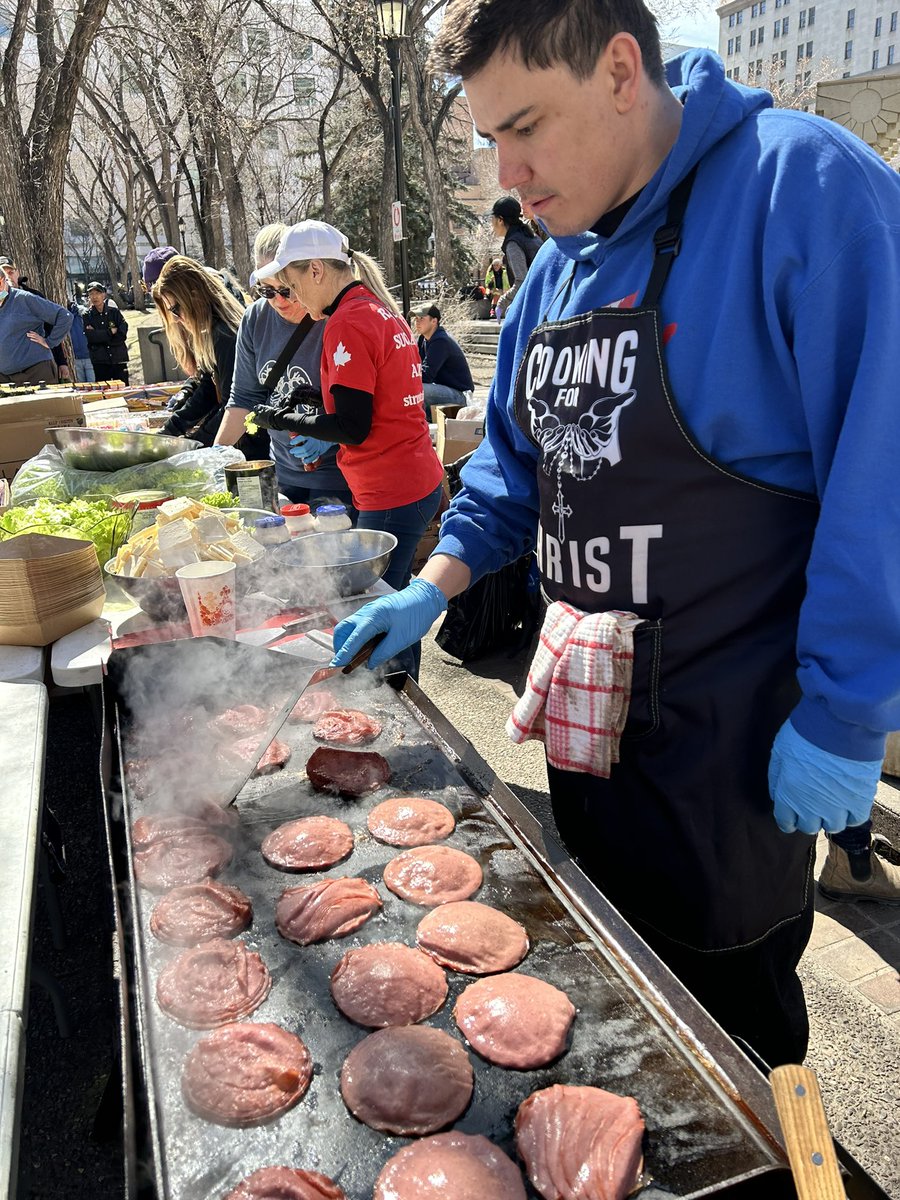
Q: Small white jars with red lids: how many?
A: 1